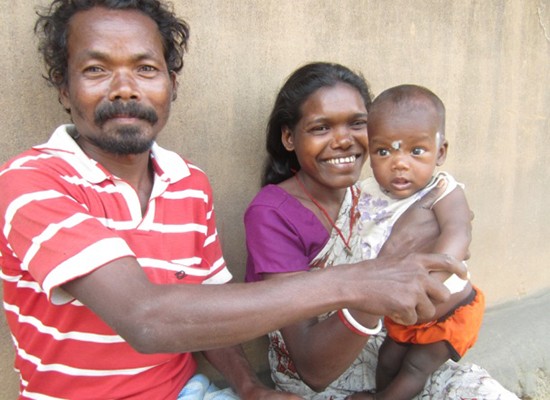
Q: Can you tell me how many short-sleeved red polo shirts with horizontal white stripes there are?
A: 1